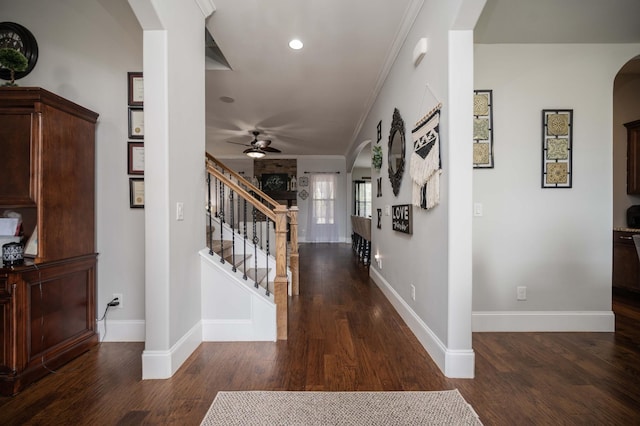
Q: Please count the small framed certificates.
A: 4